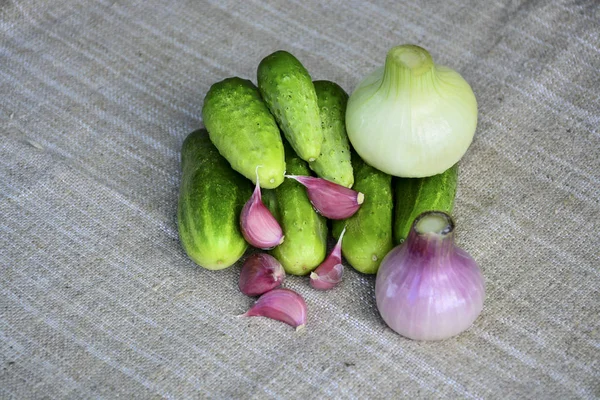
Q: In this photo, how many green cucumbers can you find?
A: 7